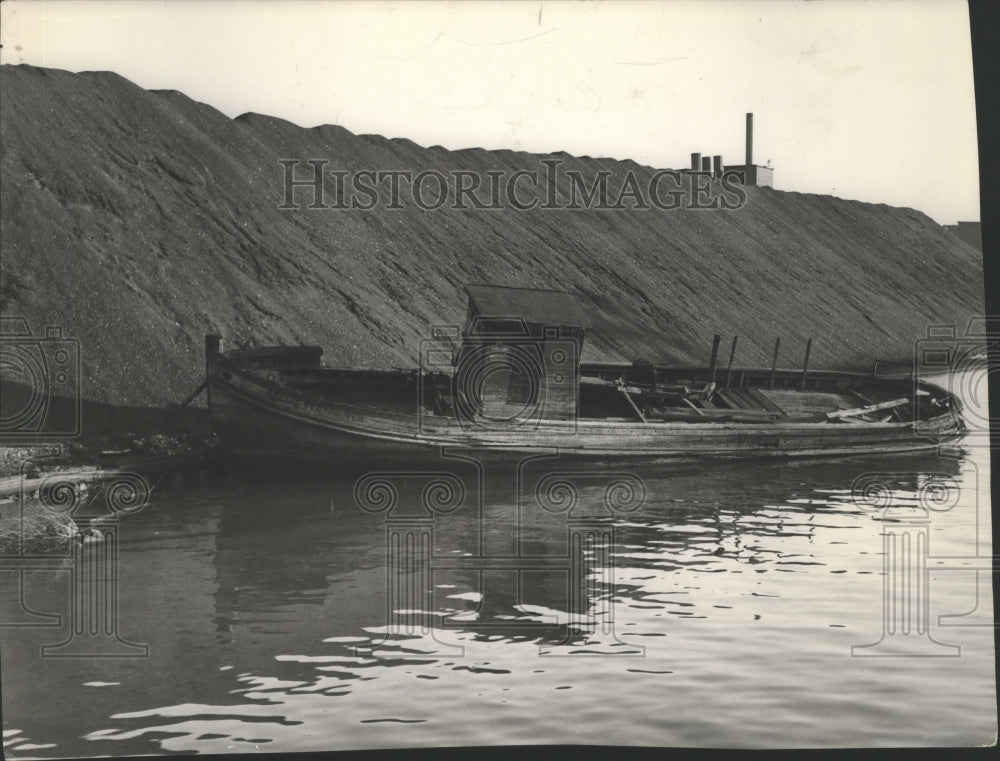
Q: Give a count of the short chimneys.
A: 3